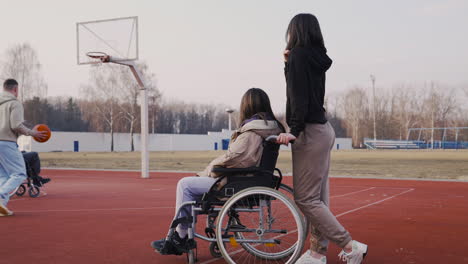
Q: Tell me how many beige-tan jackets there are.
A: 1